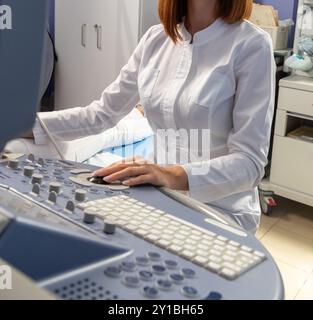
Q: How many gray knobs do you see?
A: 12